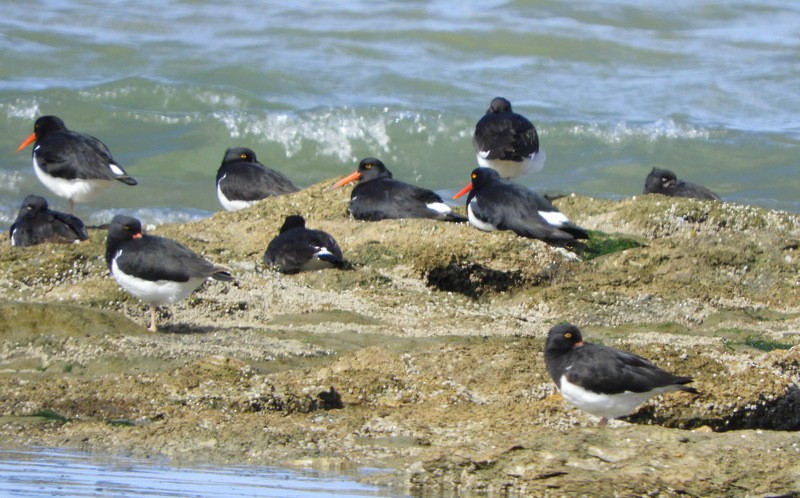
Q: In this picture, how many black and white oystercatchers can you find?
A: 10